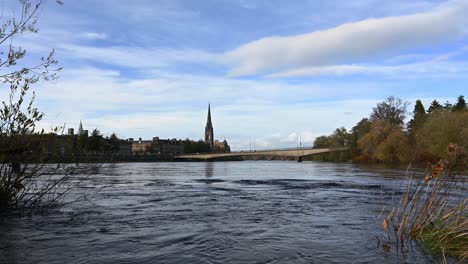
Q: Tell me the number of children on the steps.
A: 0